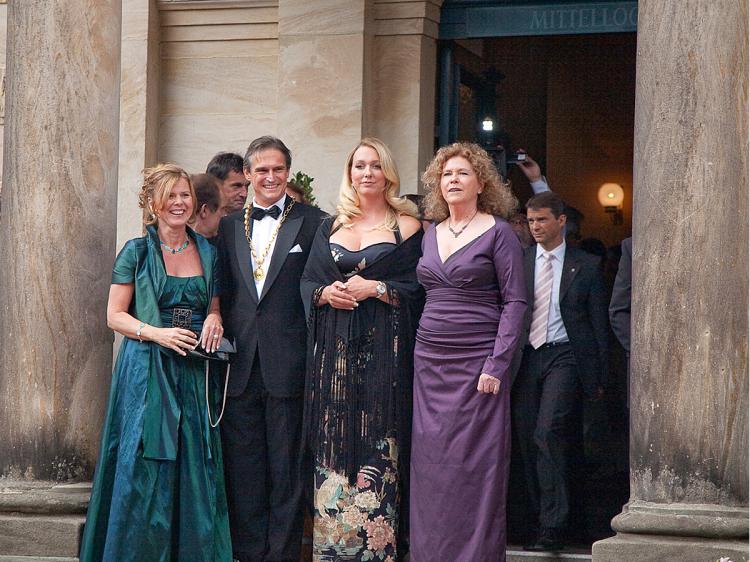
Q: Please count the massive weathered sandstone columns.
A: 2